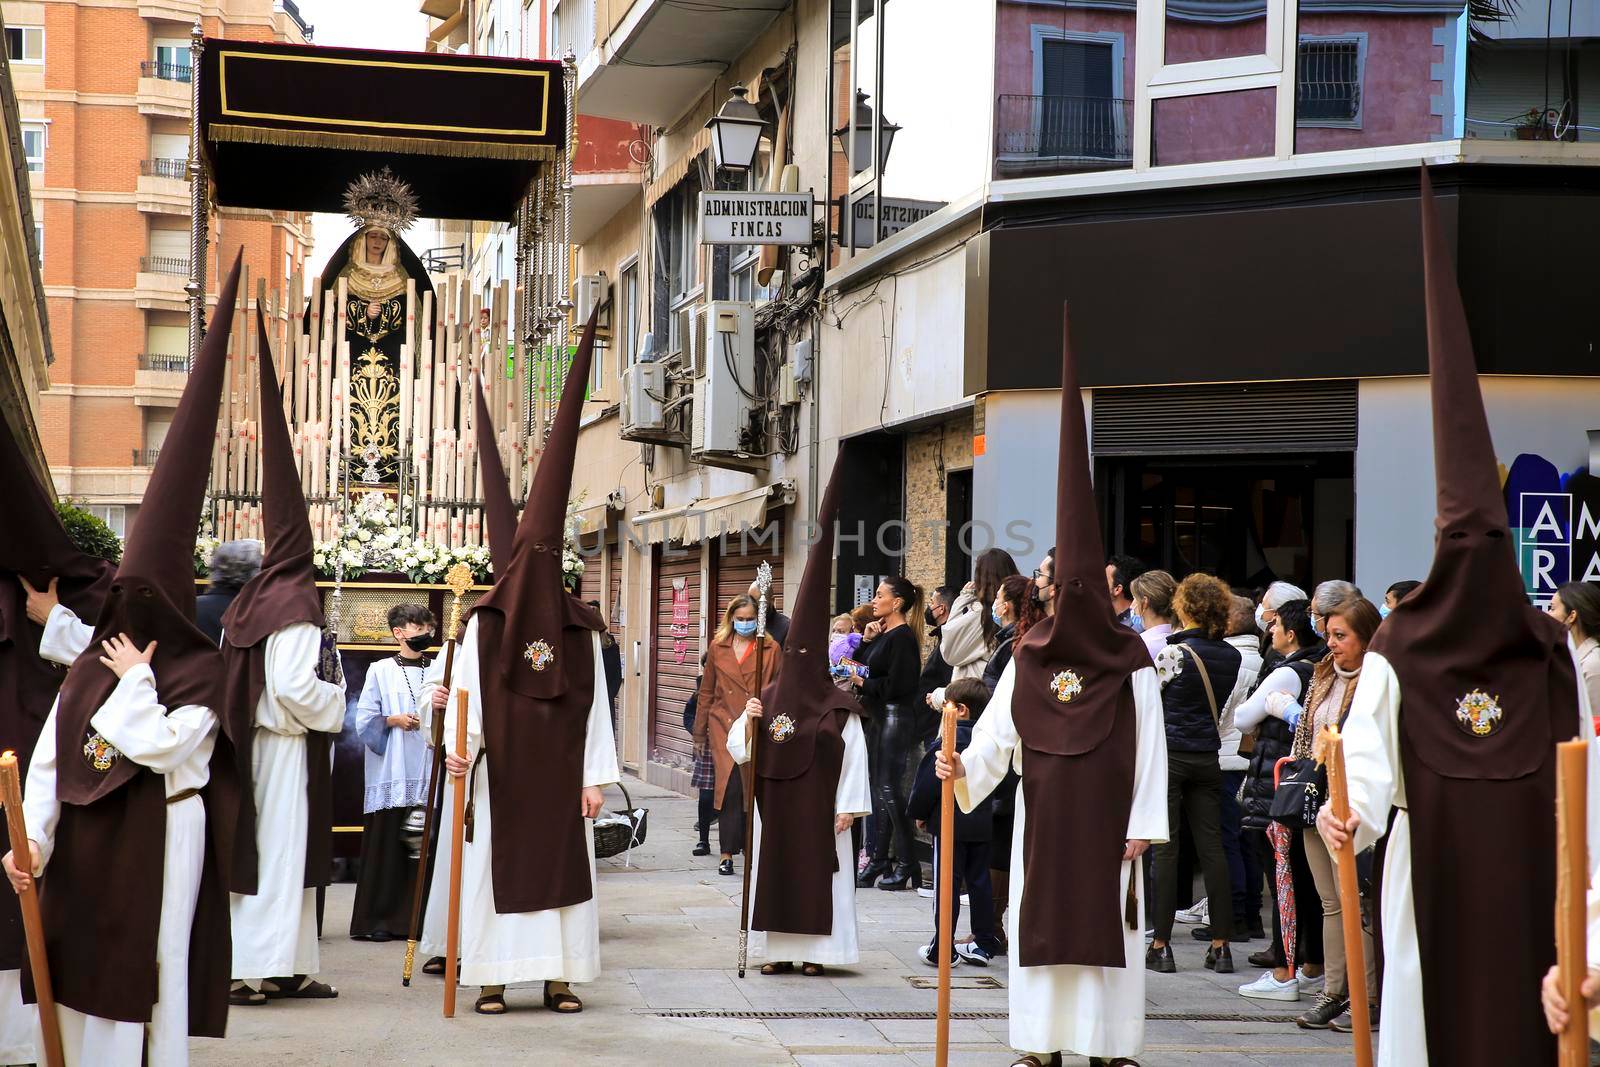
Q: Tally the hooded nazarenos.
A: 8